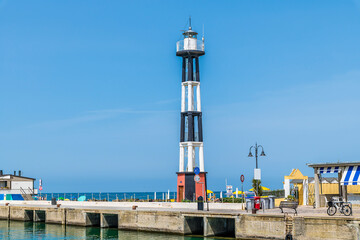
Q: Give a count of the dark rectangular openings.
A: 6